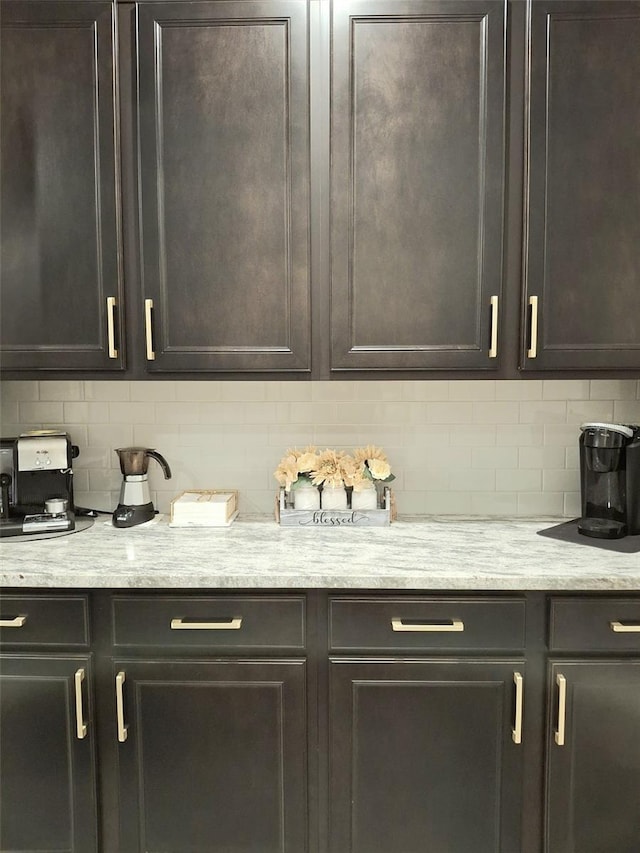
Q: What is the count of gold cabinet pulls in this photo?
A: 12